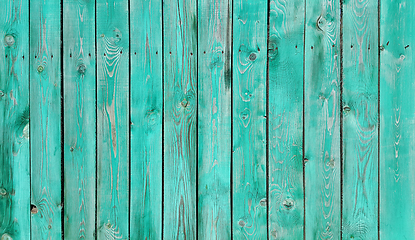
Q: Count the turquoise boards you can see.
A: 12